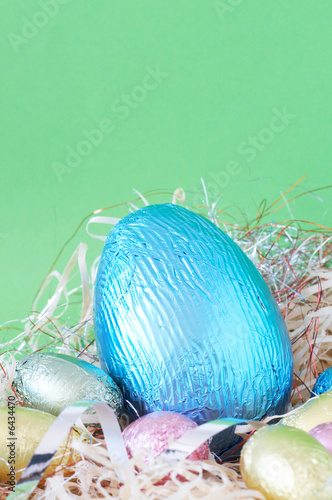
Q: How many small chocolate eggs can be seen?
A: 7